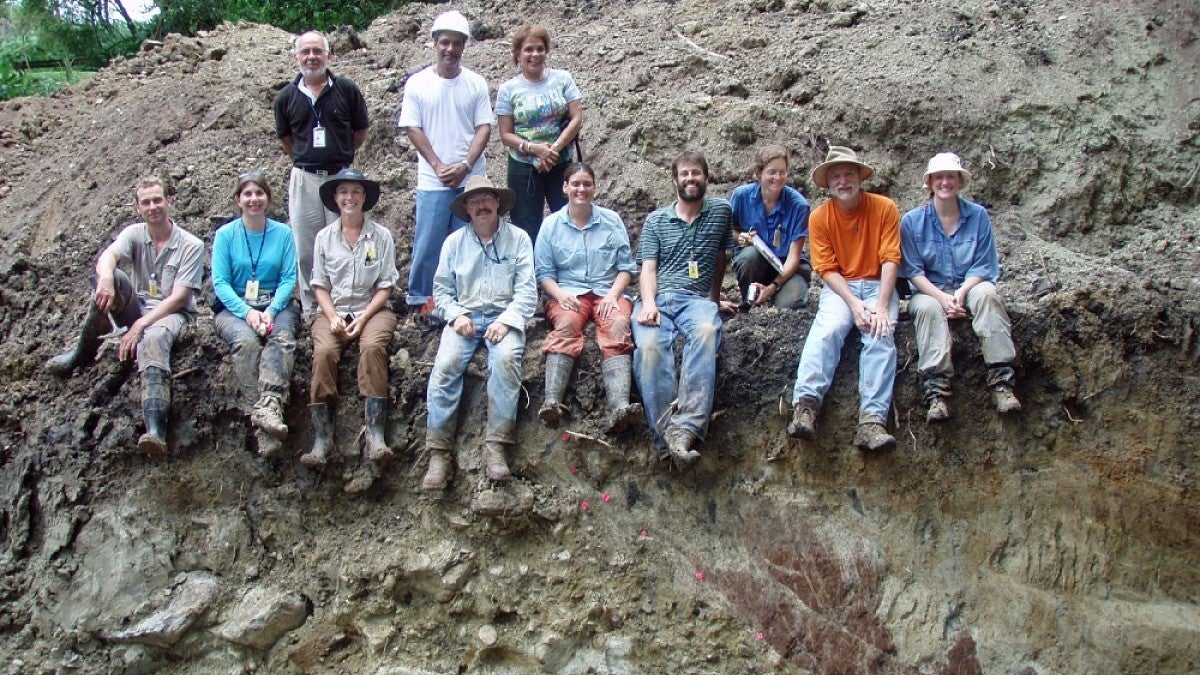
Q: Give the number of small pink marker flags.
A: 7